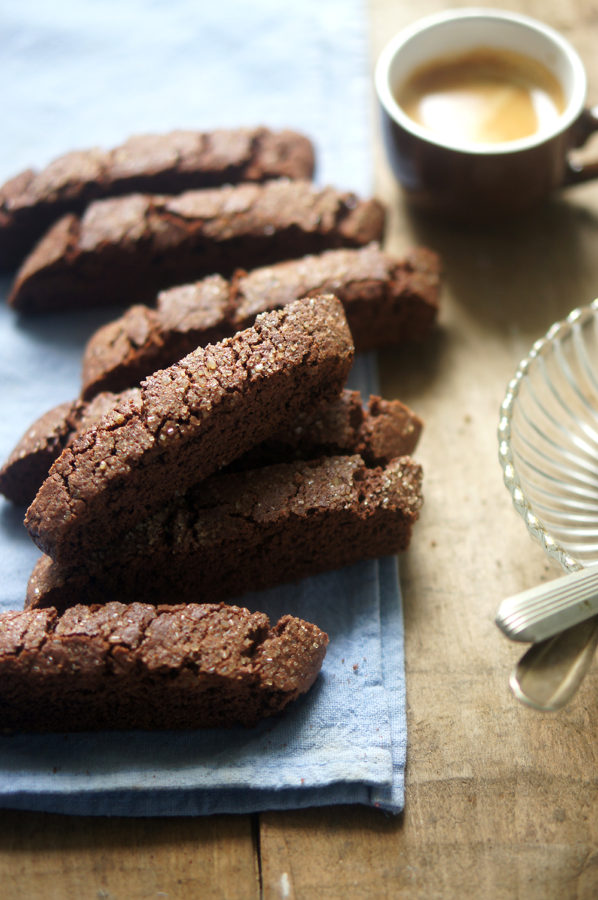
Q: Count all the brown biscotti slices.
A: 7